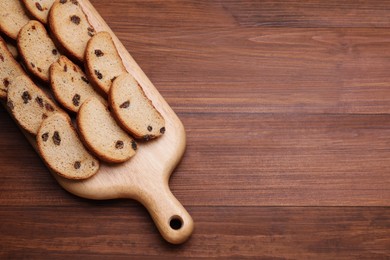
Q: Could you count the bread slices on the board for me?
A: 11